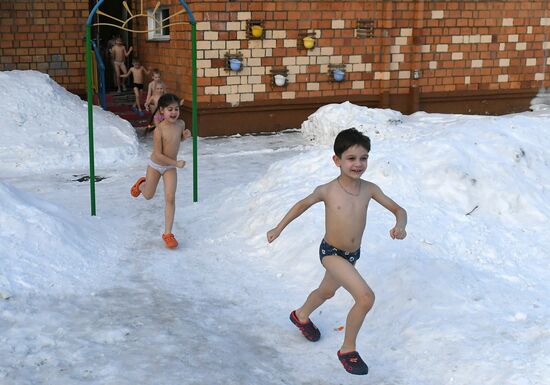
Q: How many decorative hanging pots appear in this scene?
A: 5